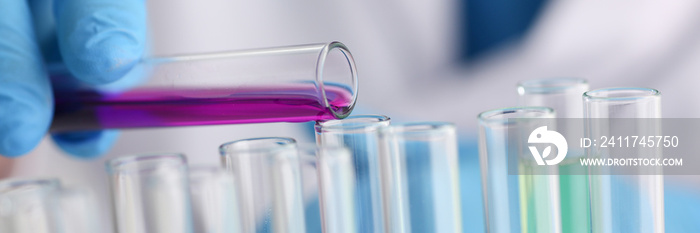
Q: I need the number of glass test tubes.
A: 12